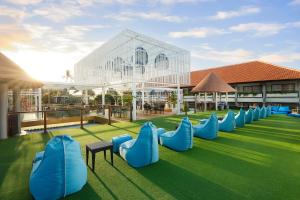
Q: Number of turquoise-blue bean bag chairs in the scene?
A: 10